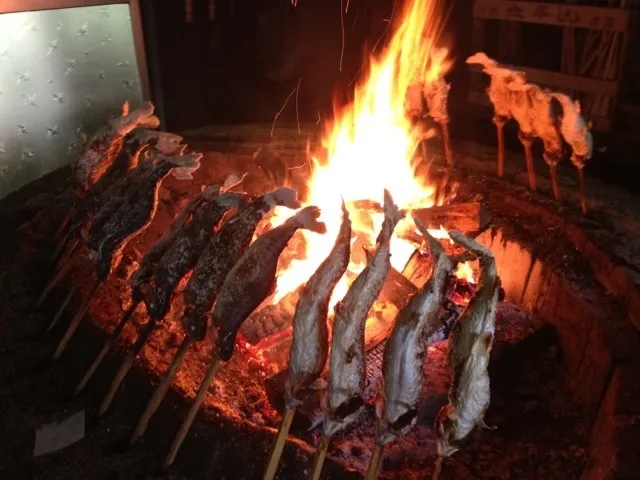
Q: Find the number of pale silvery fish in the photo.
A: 4